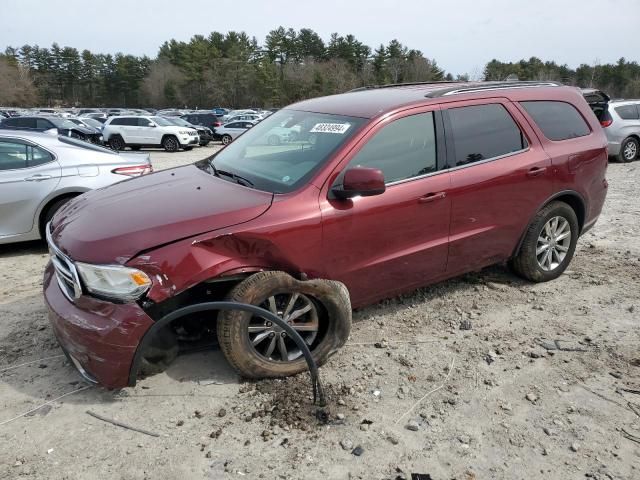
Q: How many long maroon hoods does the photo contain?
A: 1